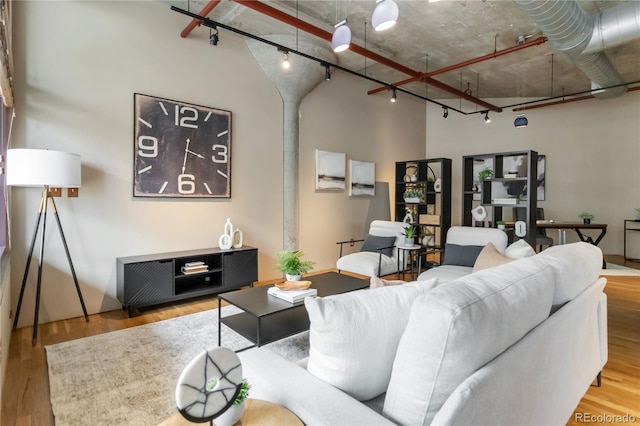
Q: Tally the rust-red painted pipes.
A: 4